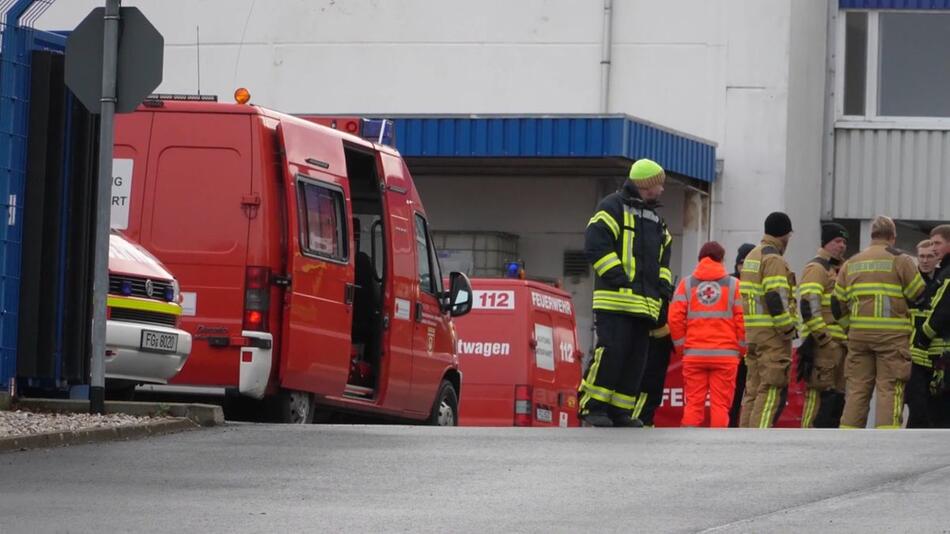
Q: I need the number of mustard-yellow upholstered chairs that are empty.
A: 0